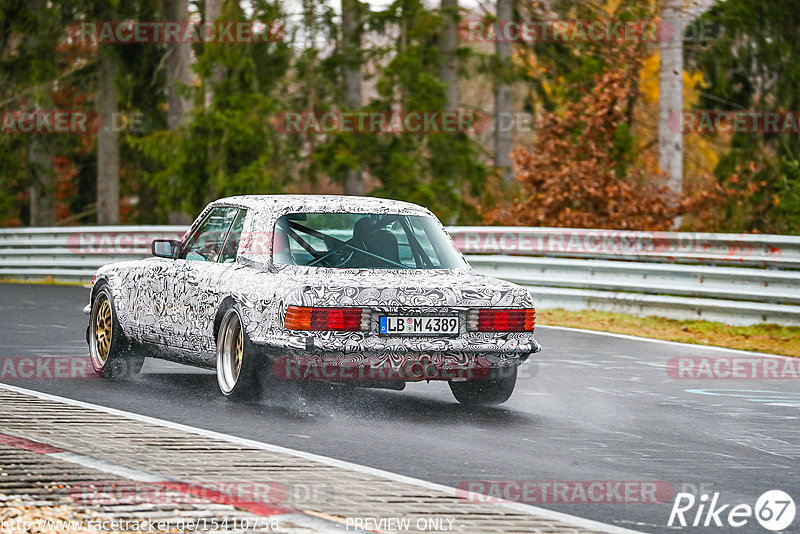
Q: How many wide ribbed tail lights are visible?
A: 2